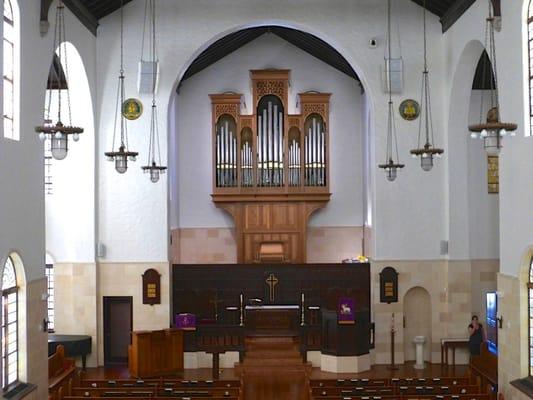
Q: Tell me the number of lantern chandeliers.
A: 6